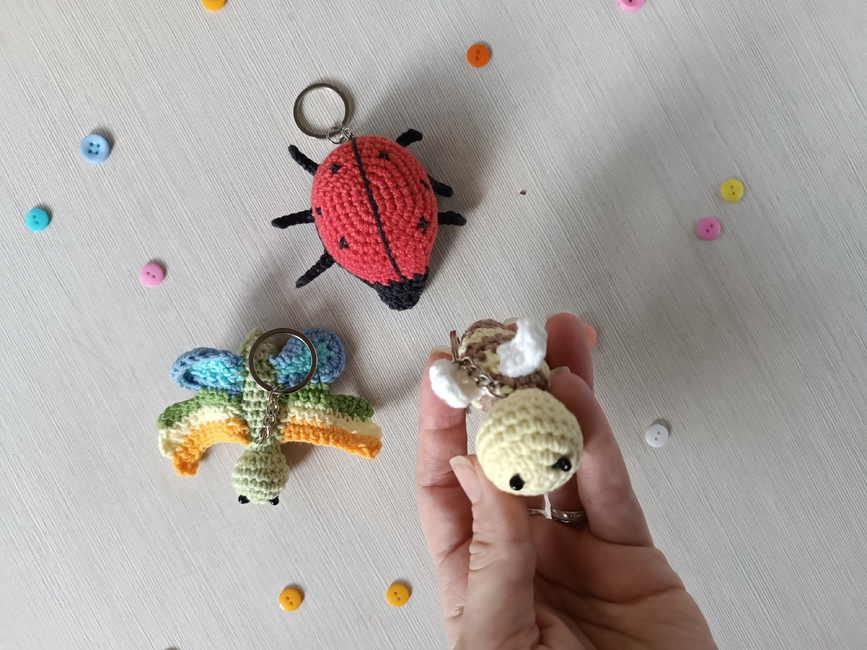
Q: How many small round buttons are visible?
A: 12